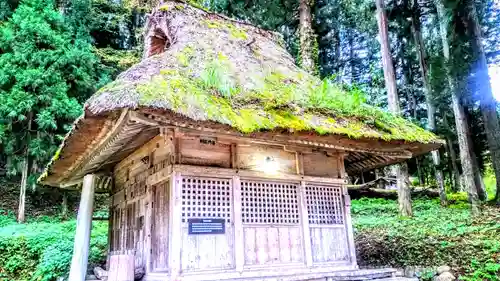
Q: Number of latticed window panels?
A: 3